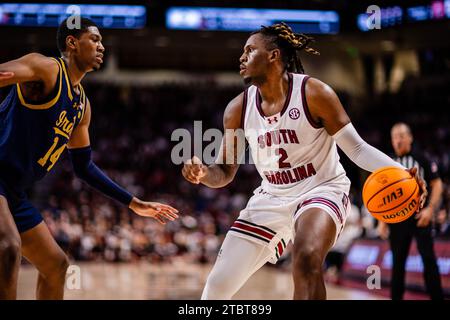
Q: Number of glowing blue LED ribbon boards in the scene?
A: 3